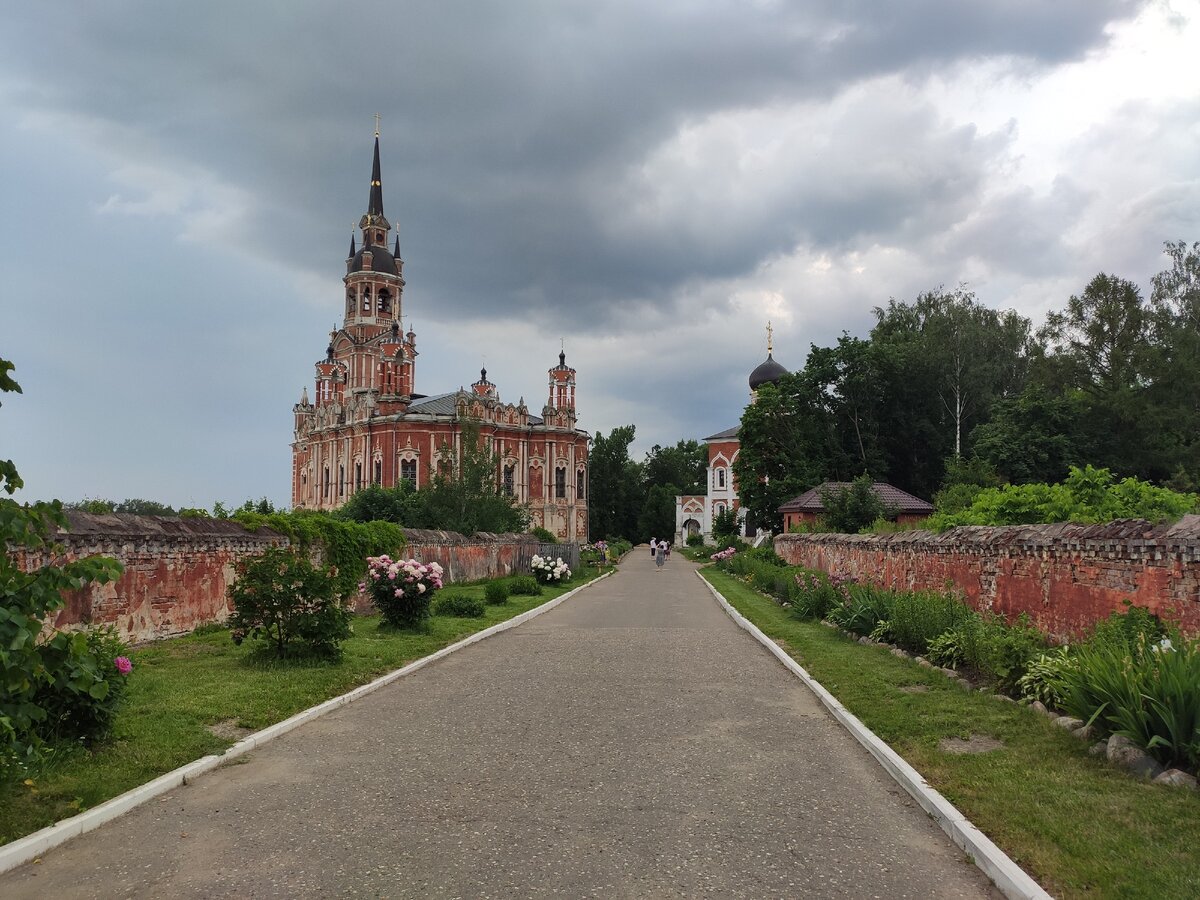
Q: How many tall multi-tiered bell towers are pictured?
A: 1